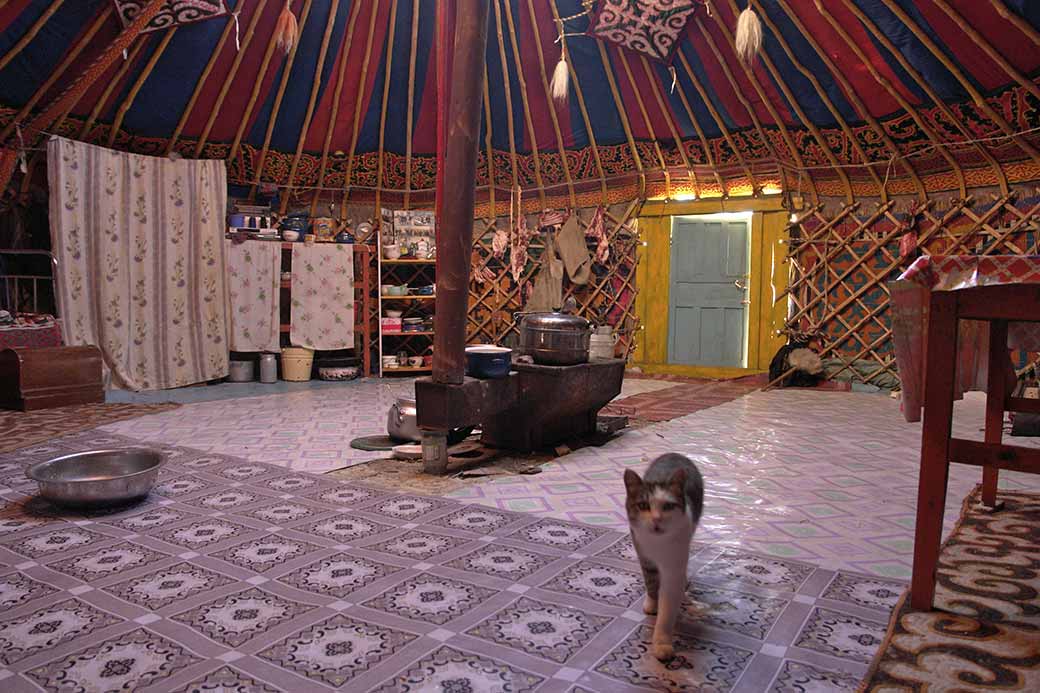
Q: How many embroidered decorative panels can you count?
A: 2